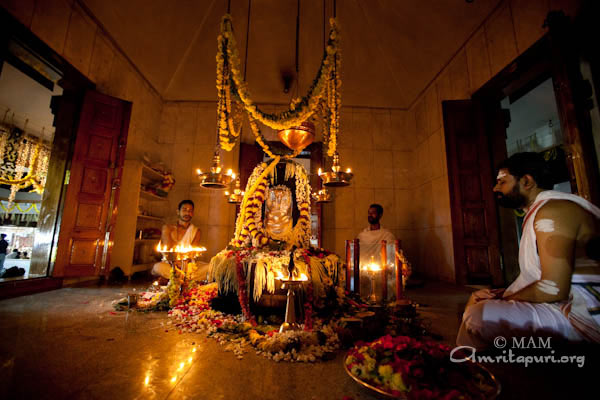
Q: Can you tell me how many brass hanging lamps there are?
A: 4